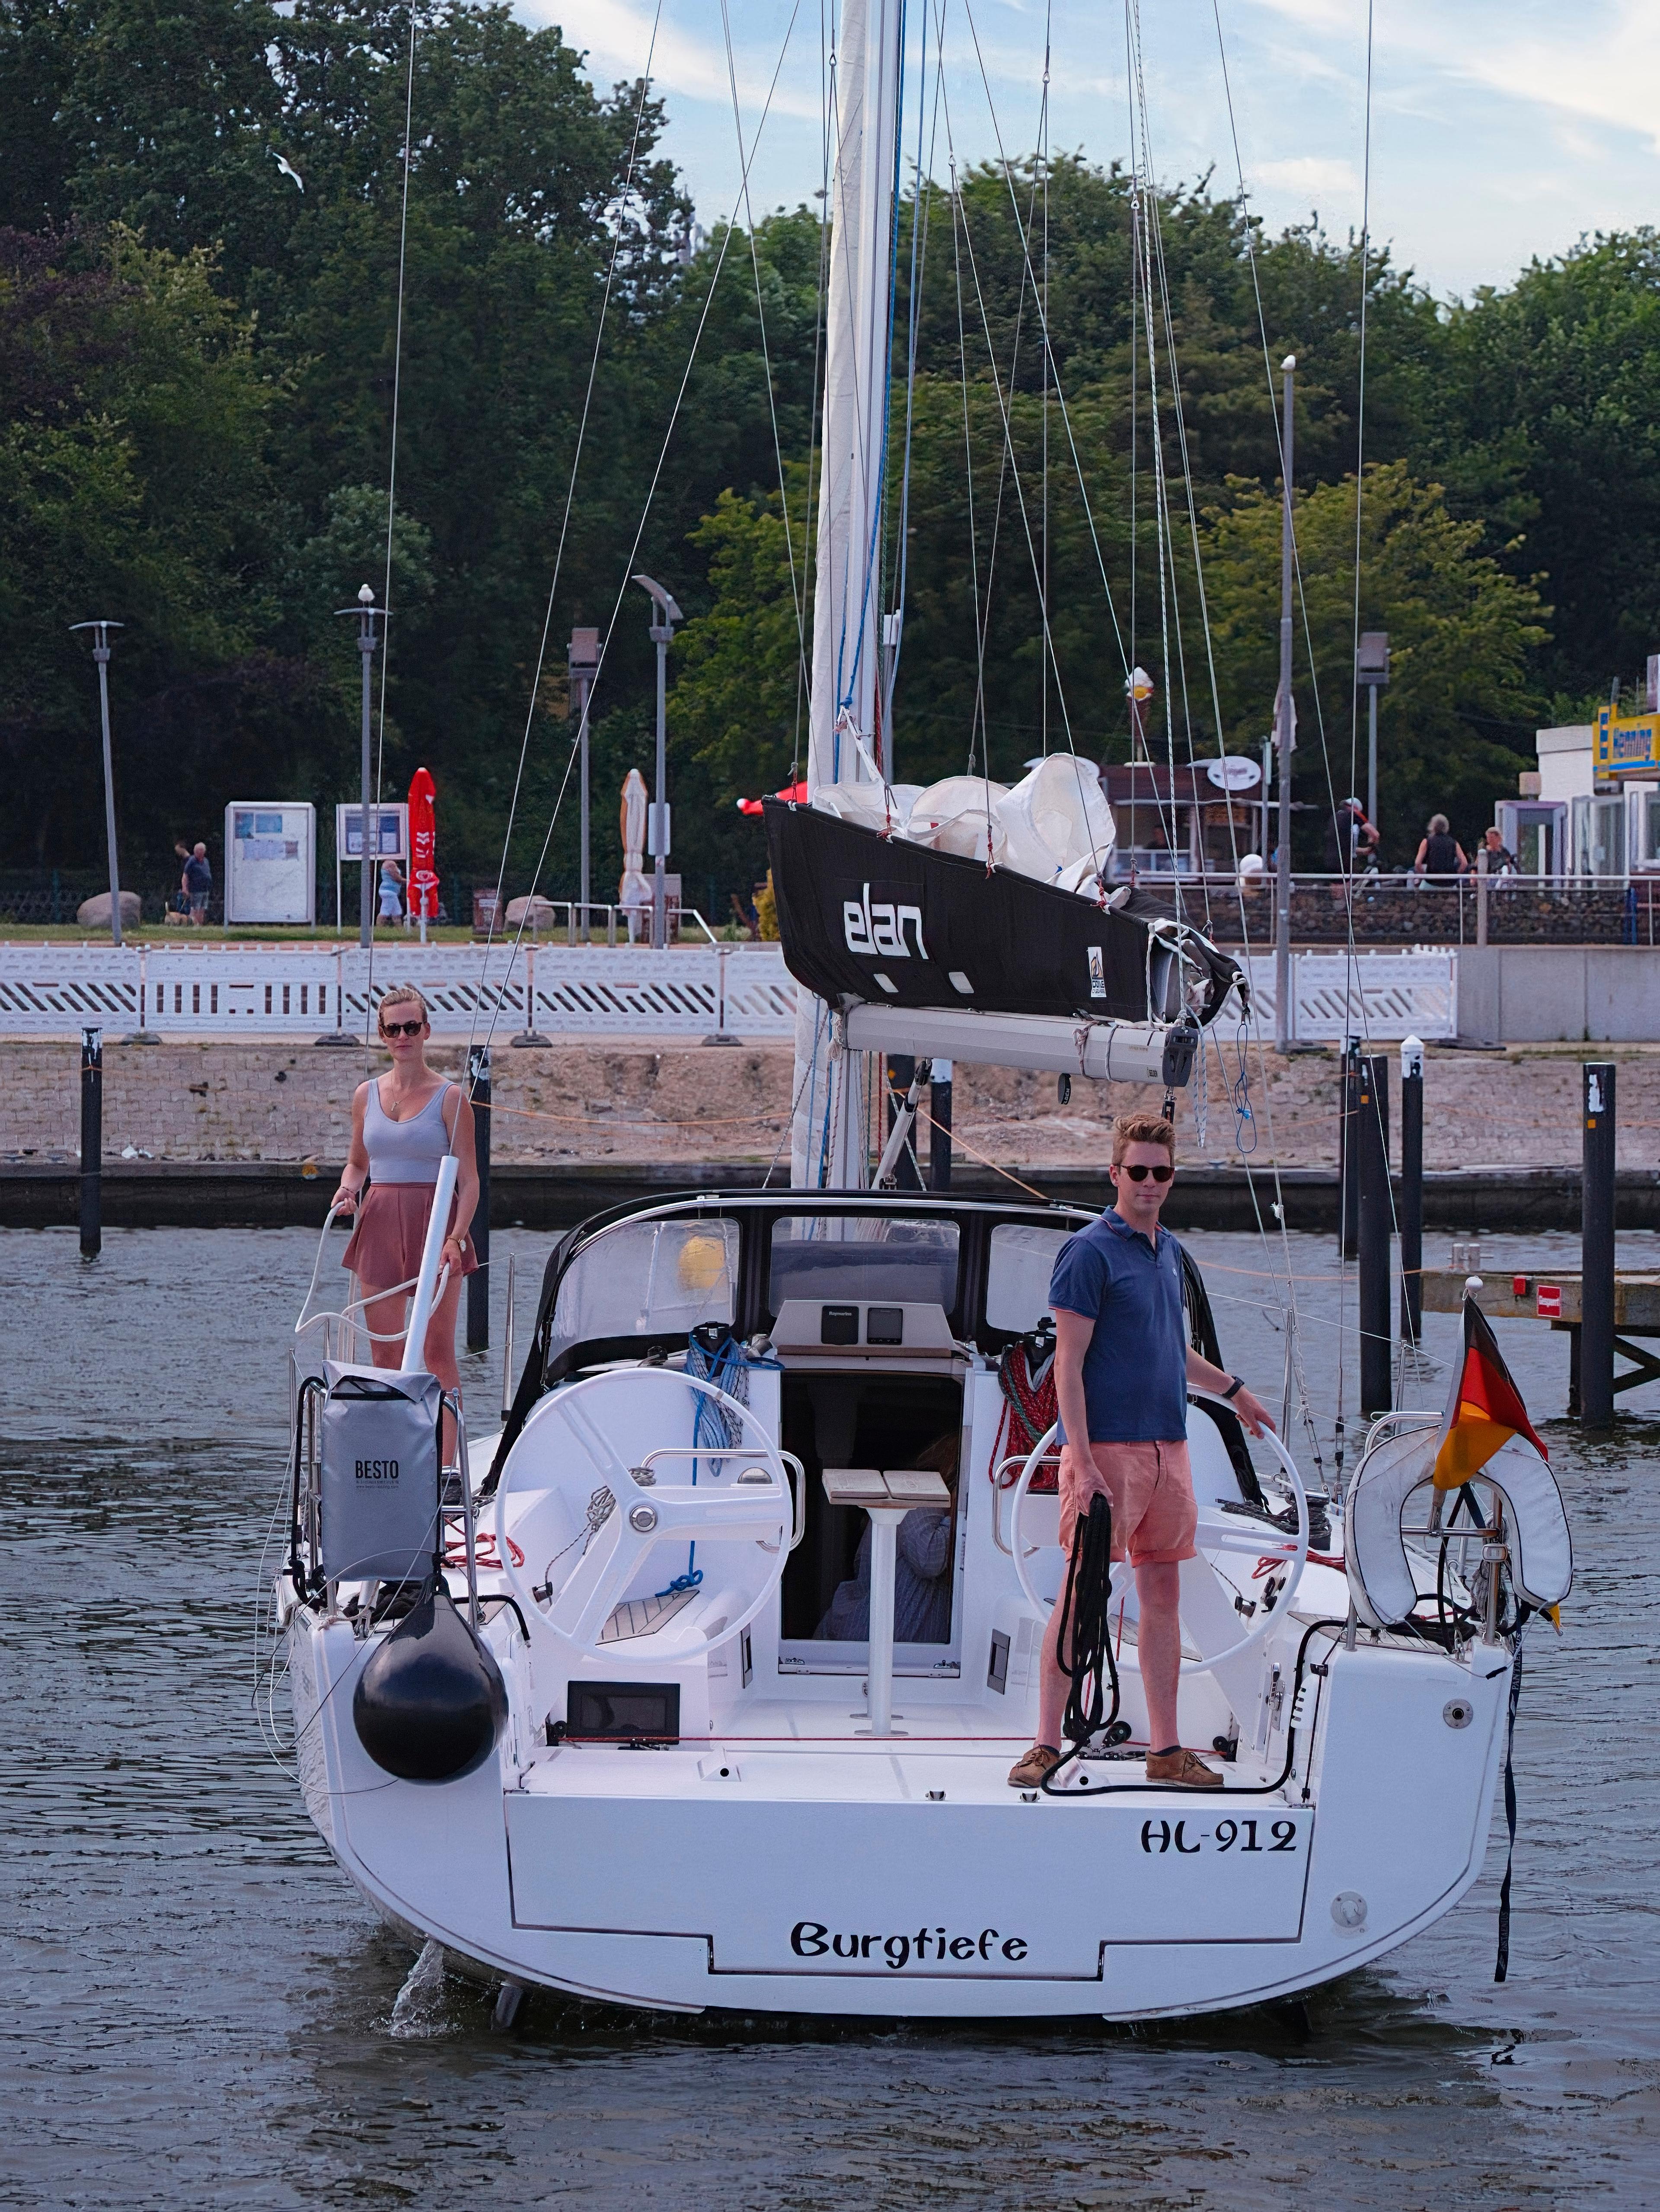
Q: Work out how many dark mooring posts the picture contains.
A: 8